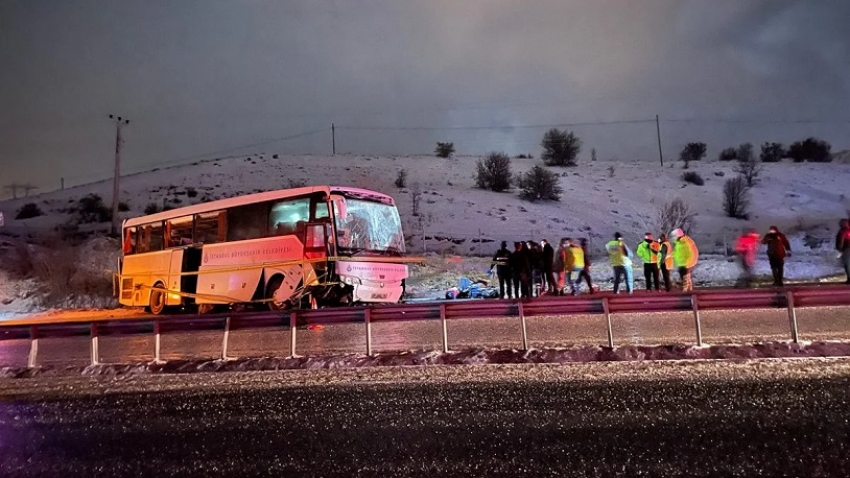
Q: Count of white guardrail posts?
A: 11